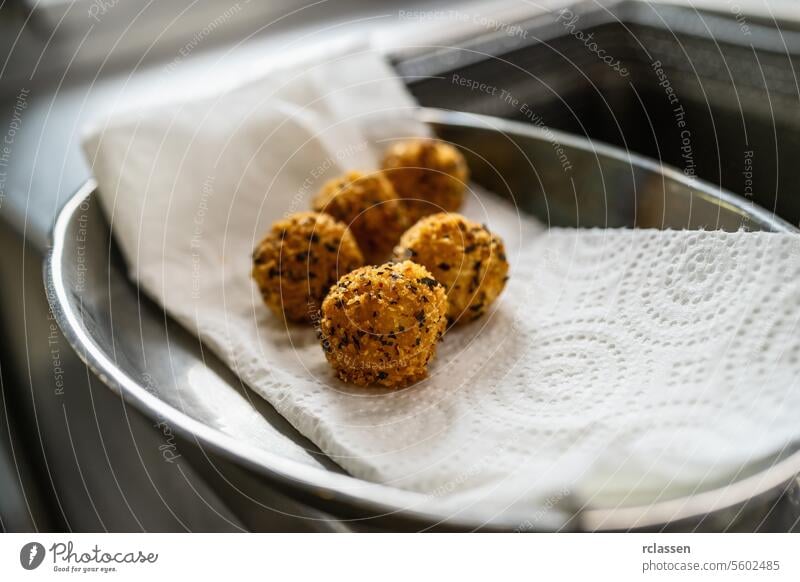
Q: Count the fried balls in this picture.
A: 5